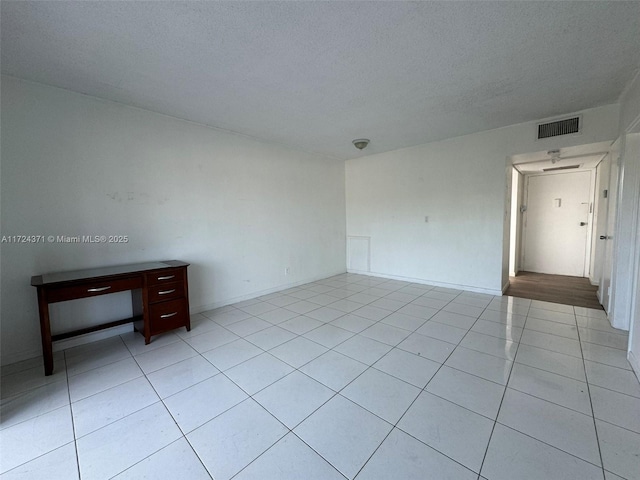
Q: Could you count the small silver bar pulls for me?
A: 4